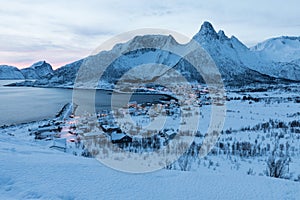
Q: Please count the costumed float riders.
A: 0